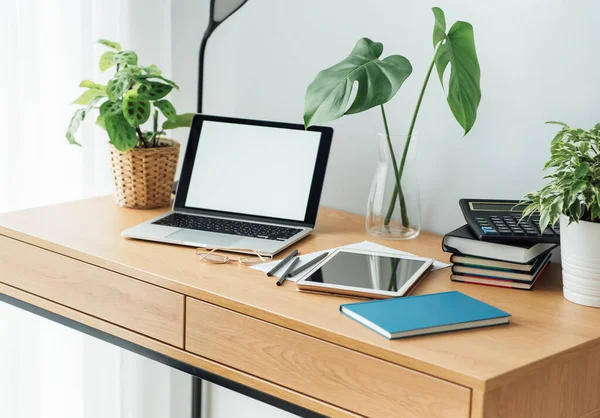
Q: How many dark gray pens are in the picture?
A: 3